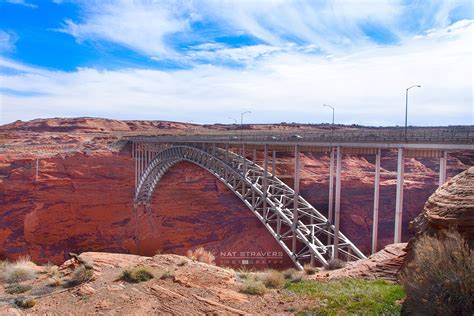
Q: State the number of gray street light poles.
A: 4